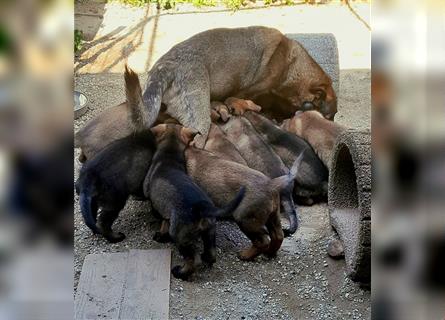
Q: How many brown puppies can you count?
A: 5